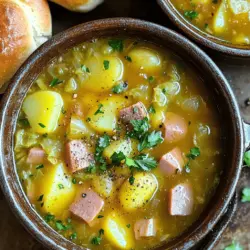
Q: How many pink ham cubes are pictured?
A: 8